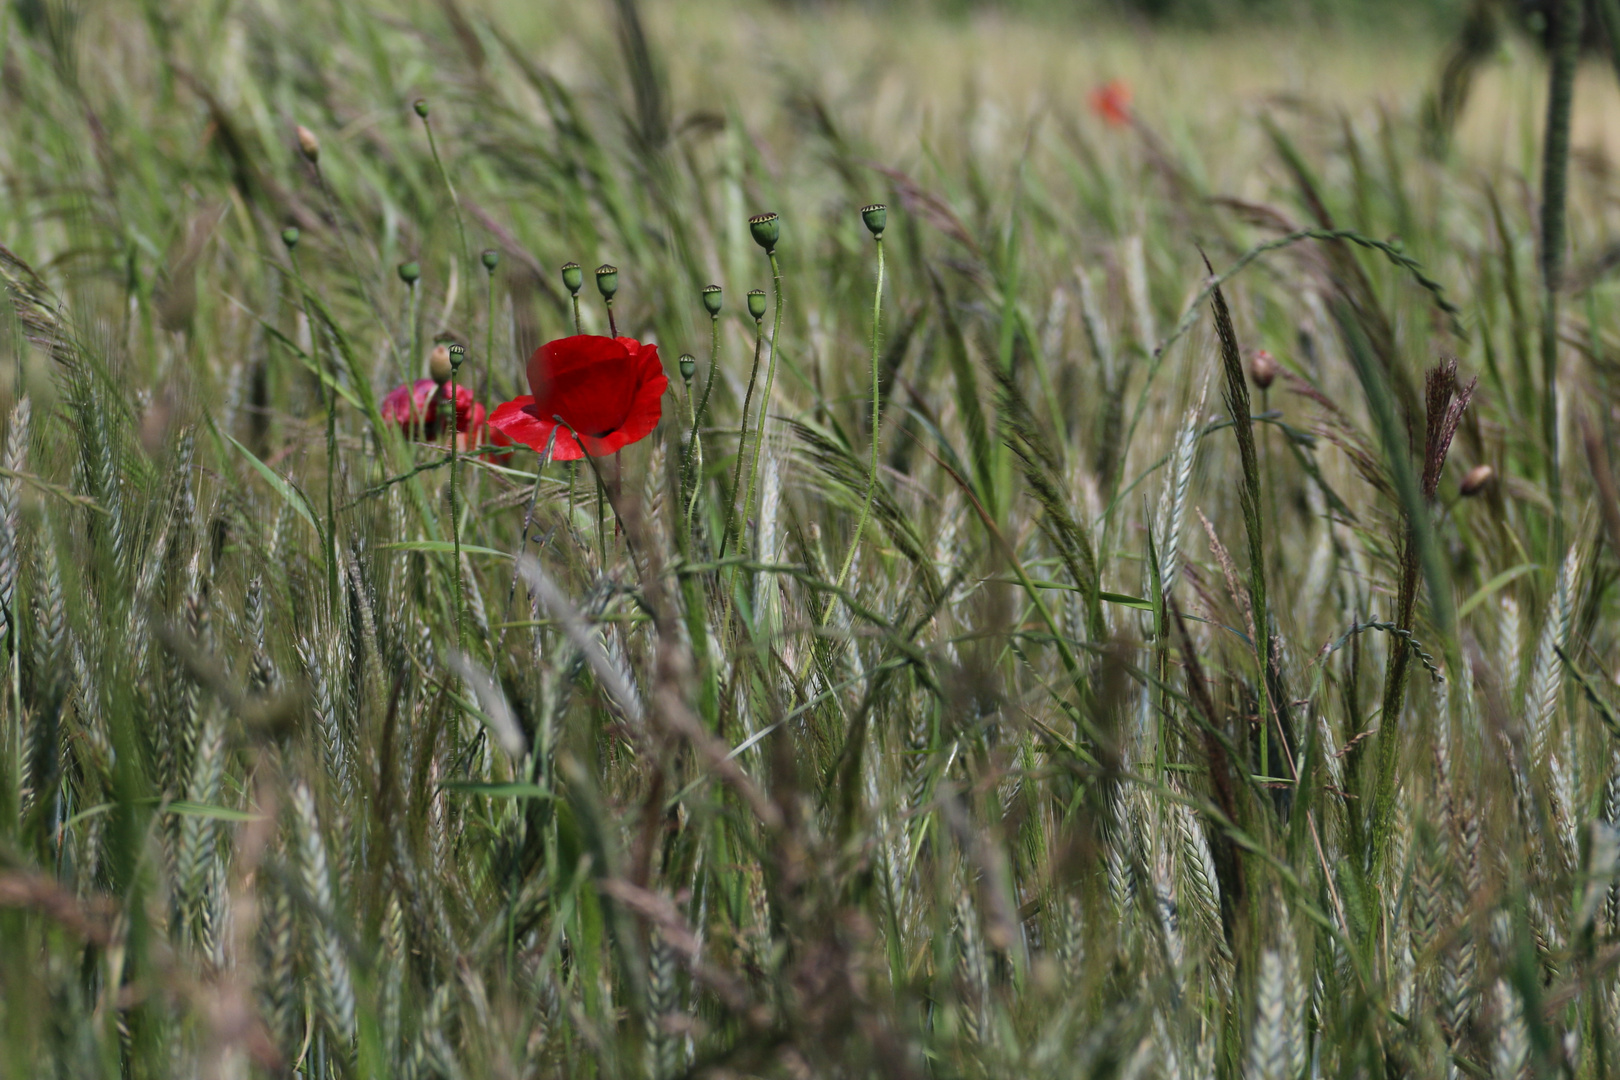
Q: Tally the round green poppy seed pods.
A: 12